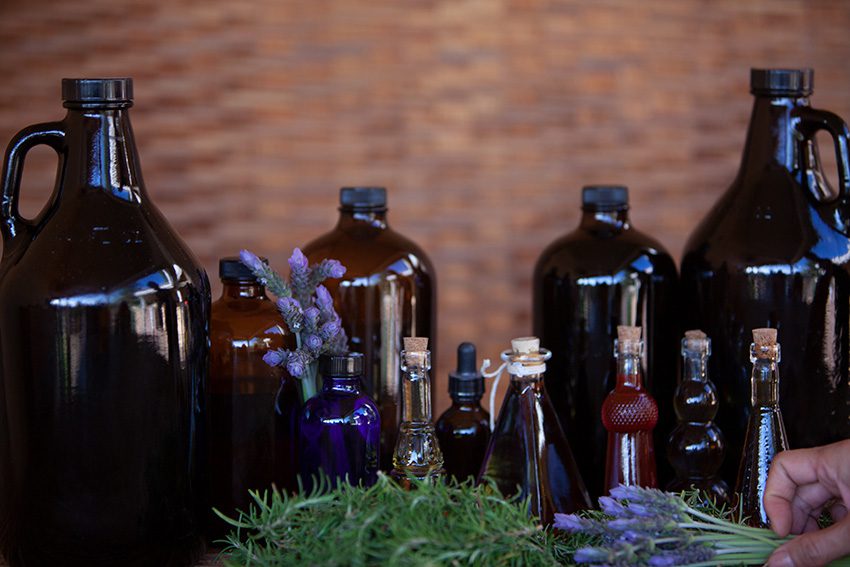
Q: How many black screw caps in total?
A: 6